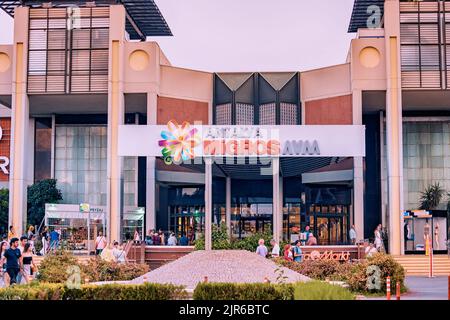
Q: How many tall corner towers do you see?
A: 2